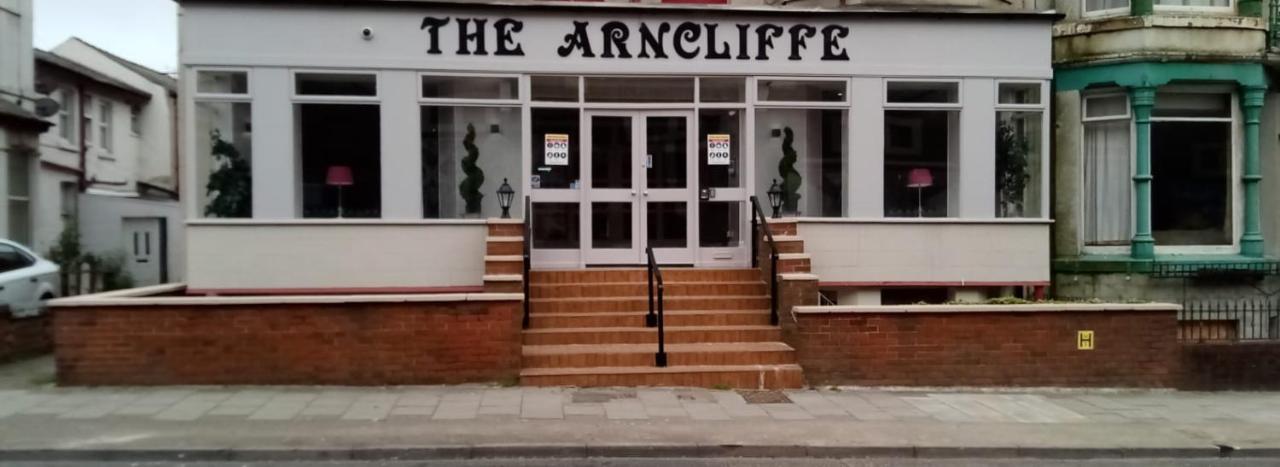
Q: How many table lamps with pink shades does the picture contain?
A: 2